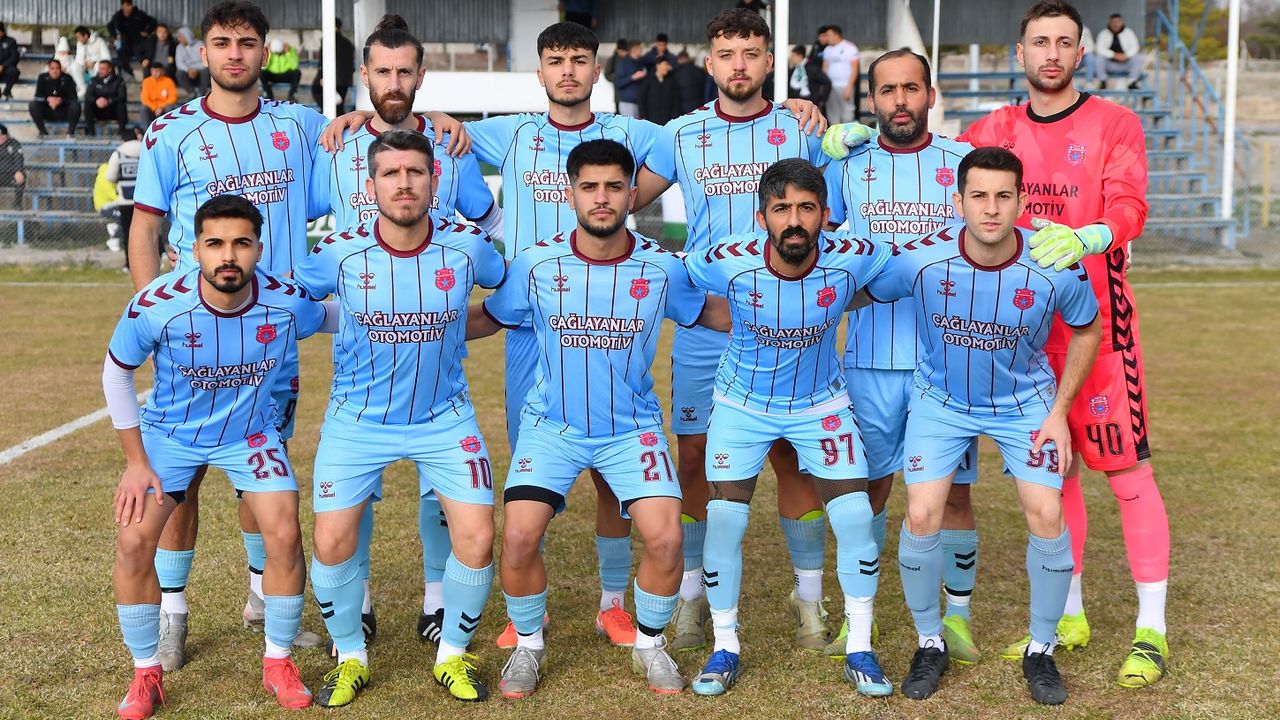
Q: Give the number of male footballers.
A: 11